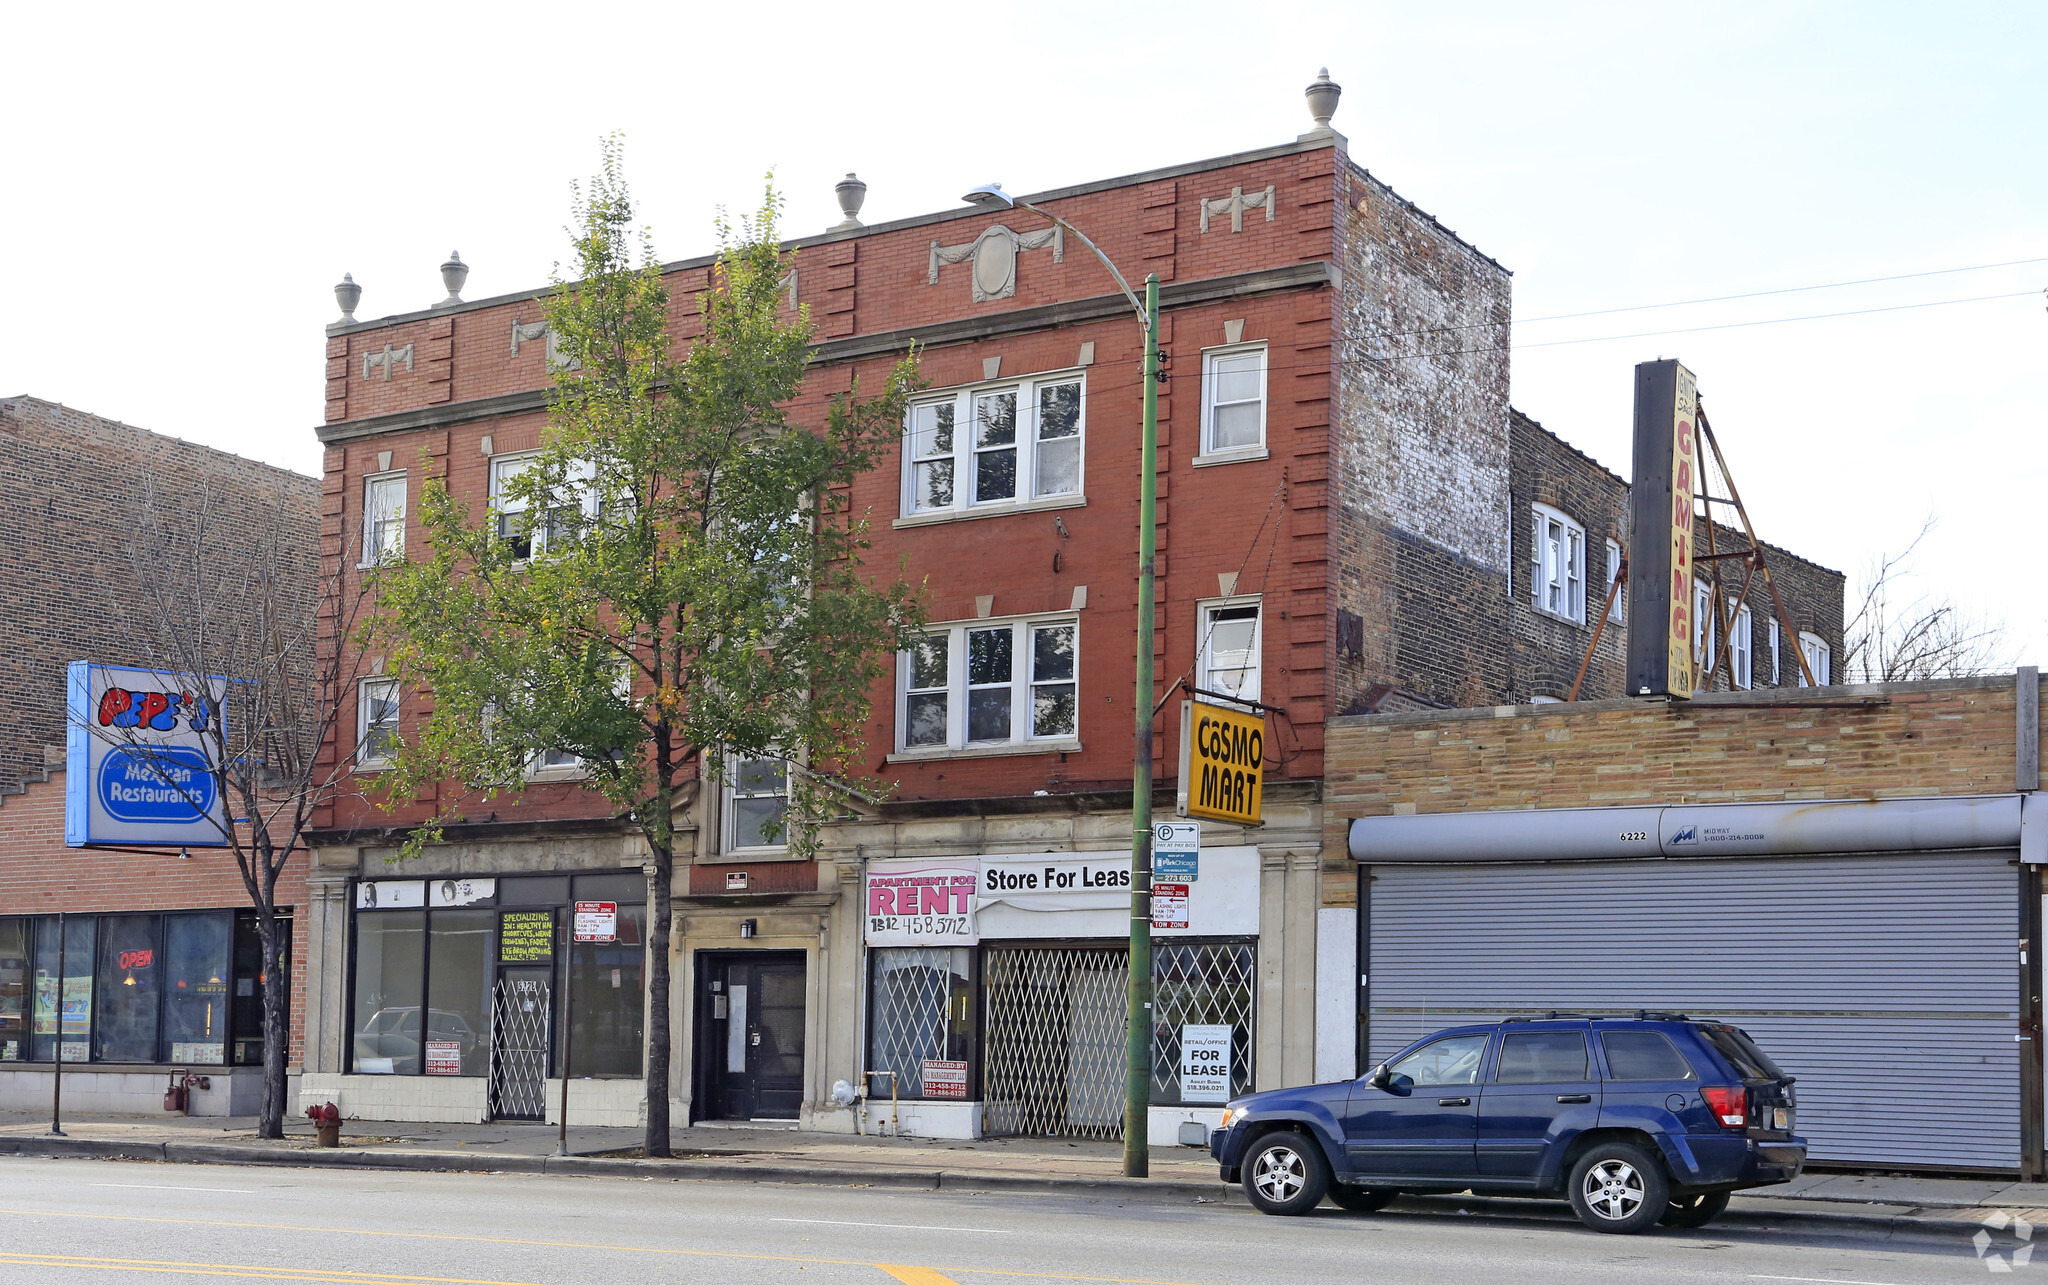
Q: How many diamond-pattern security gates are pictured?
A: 4